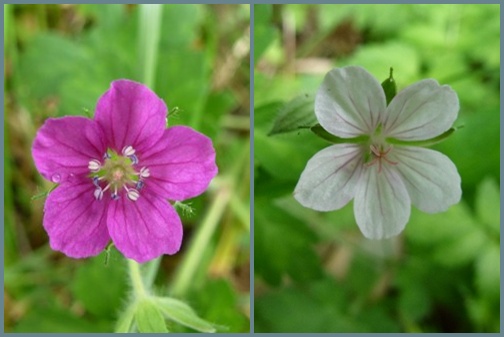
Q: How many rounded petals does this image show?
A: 10